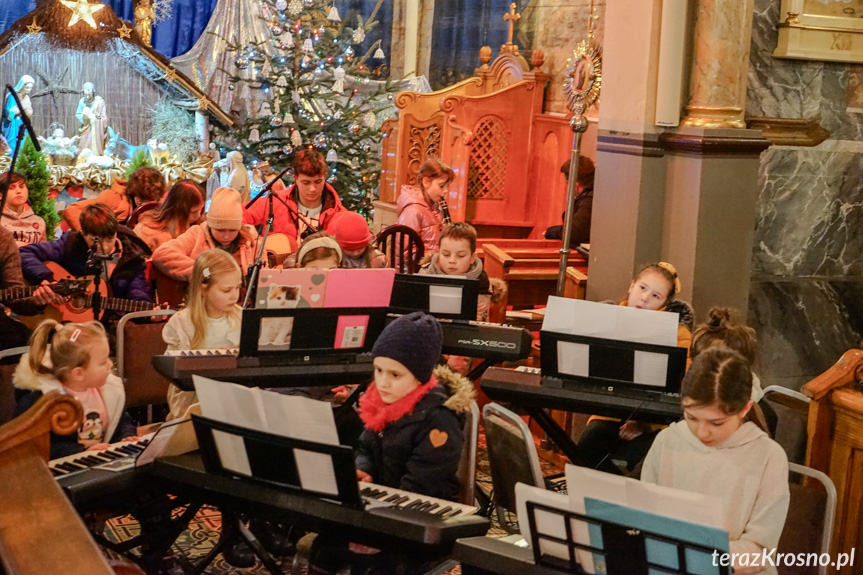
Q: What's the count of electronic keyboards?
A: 6